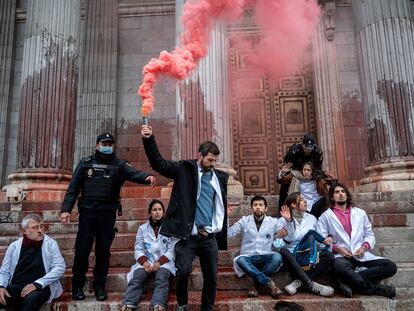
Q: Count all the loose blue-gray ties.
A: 0